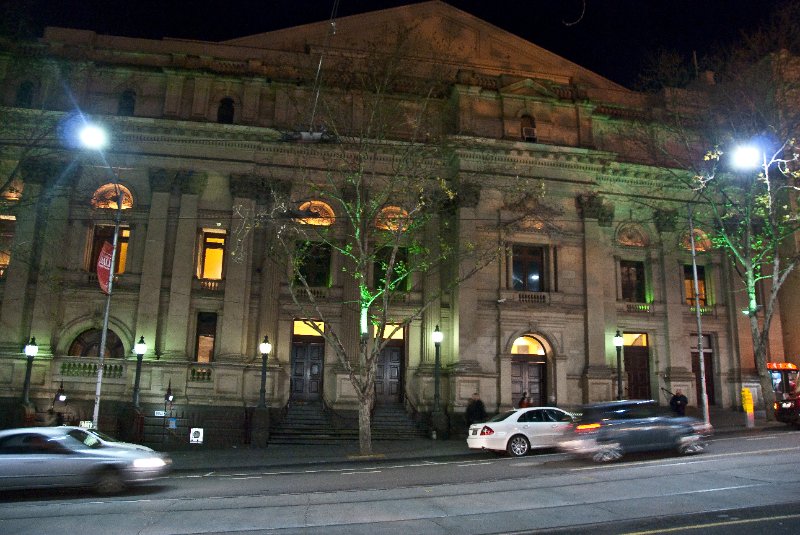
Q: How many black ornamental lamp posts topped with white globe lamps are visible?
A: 5